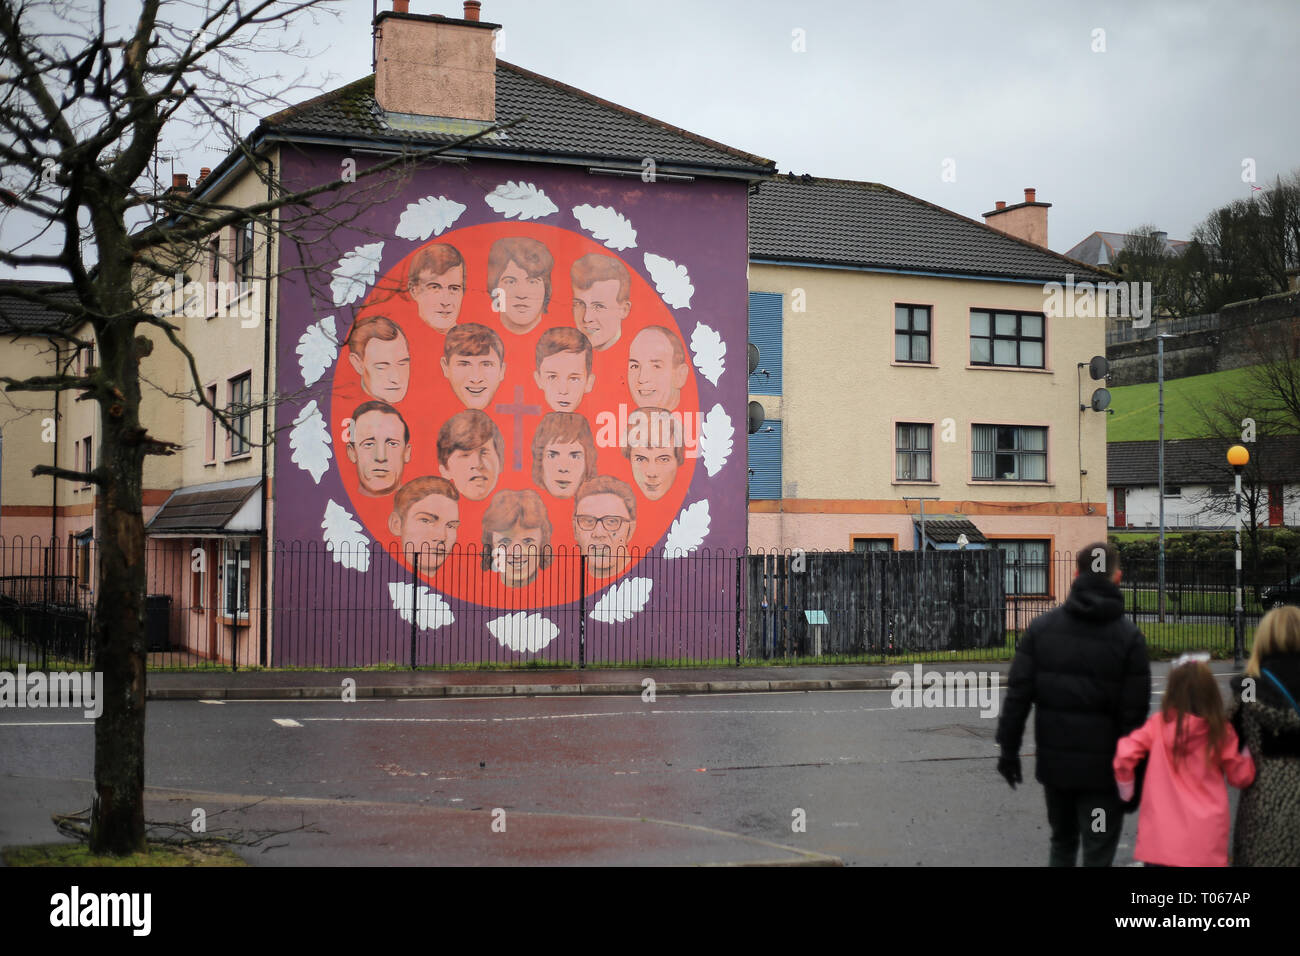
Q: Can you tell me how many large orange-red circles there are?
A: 1